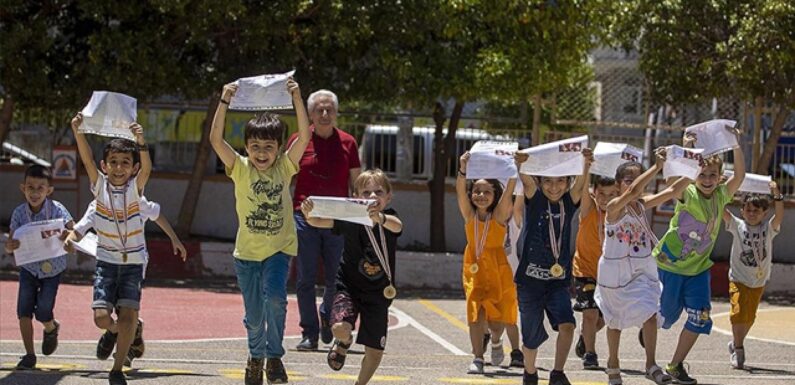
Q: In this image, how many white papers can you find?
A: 11